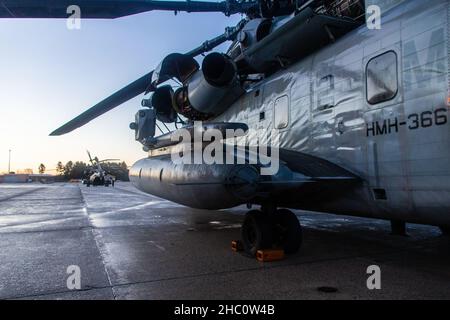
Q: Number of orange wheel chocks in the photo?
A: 2